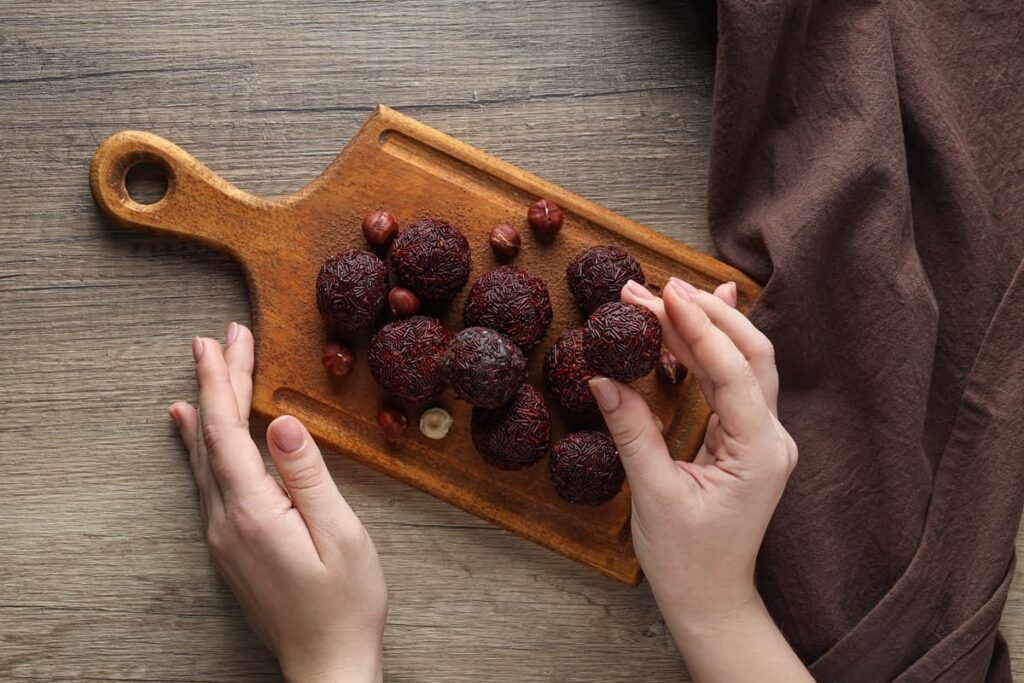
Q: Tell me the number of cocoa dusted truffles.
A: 10